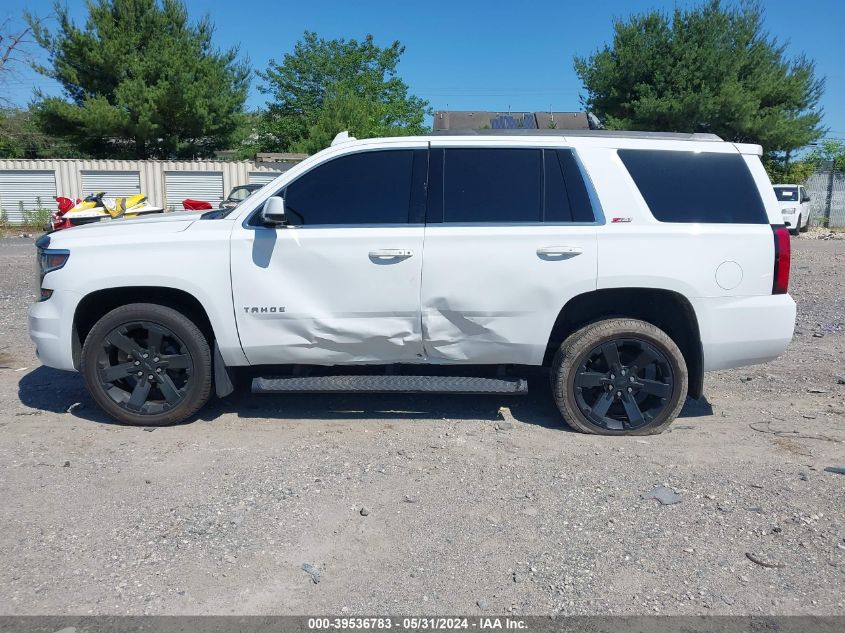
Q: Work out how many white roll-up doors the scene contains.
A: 4